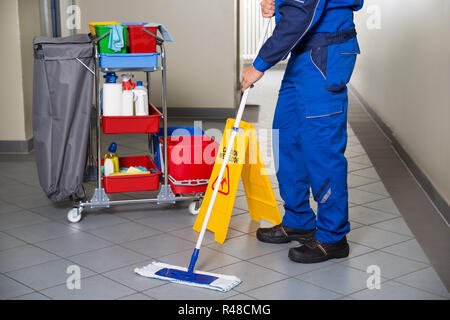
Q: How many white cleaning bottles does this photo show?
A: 3